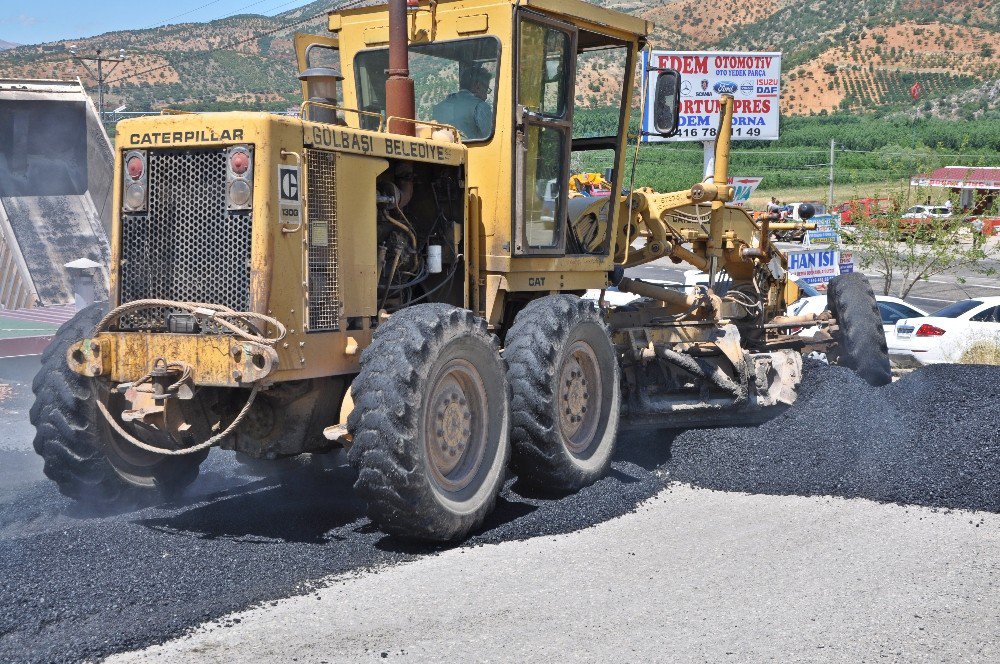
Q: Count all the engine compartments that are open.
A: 1